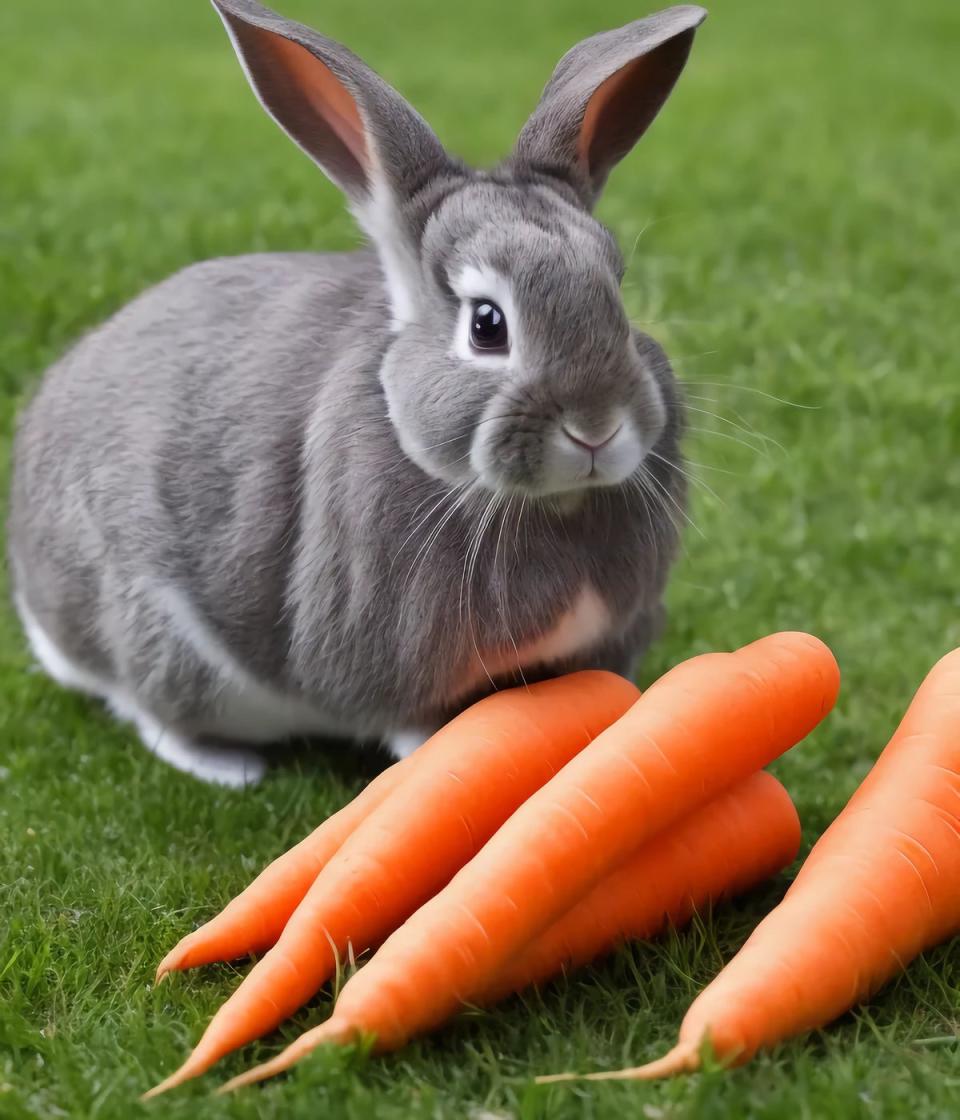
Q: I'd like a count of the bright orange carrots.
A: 5